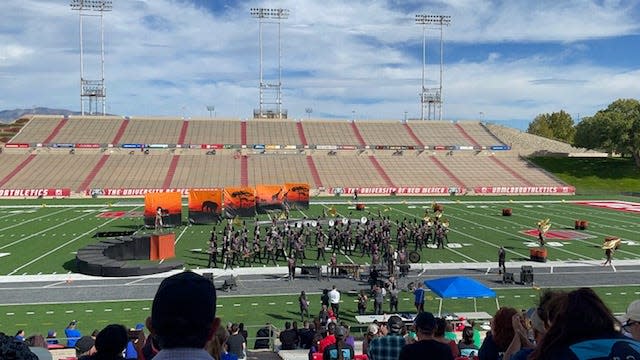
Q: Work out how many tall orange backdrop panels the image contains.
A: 5